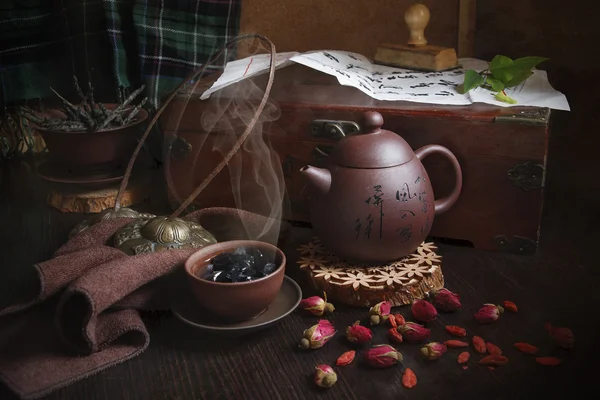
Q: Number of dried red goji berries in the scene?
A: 14